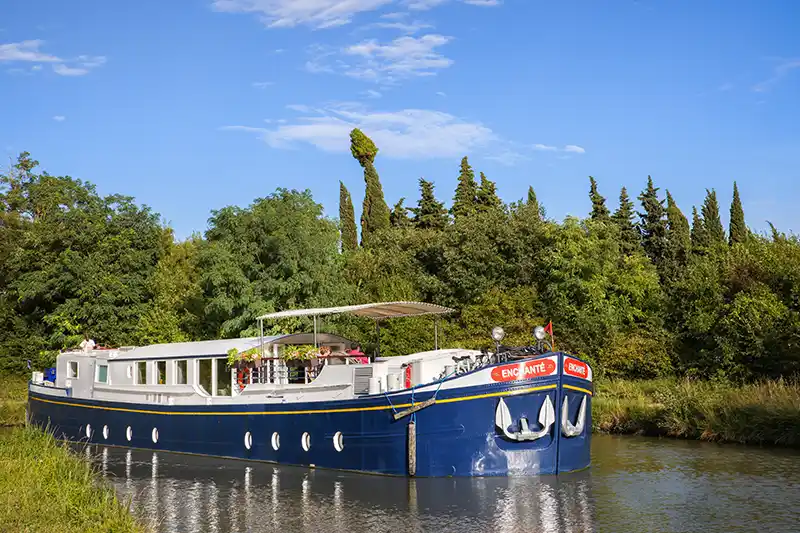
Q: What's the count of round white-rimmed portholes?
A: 8